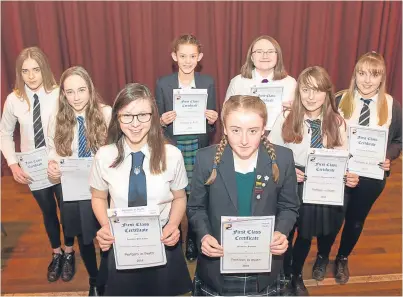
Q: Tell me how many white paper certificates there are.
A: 8